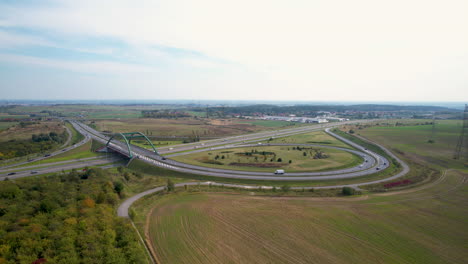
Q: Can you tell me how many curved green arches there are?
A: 2